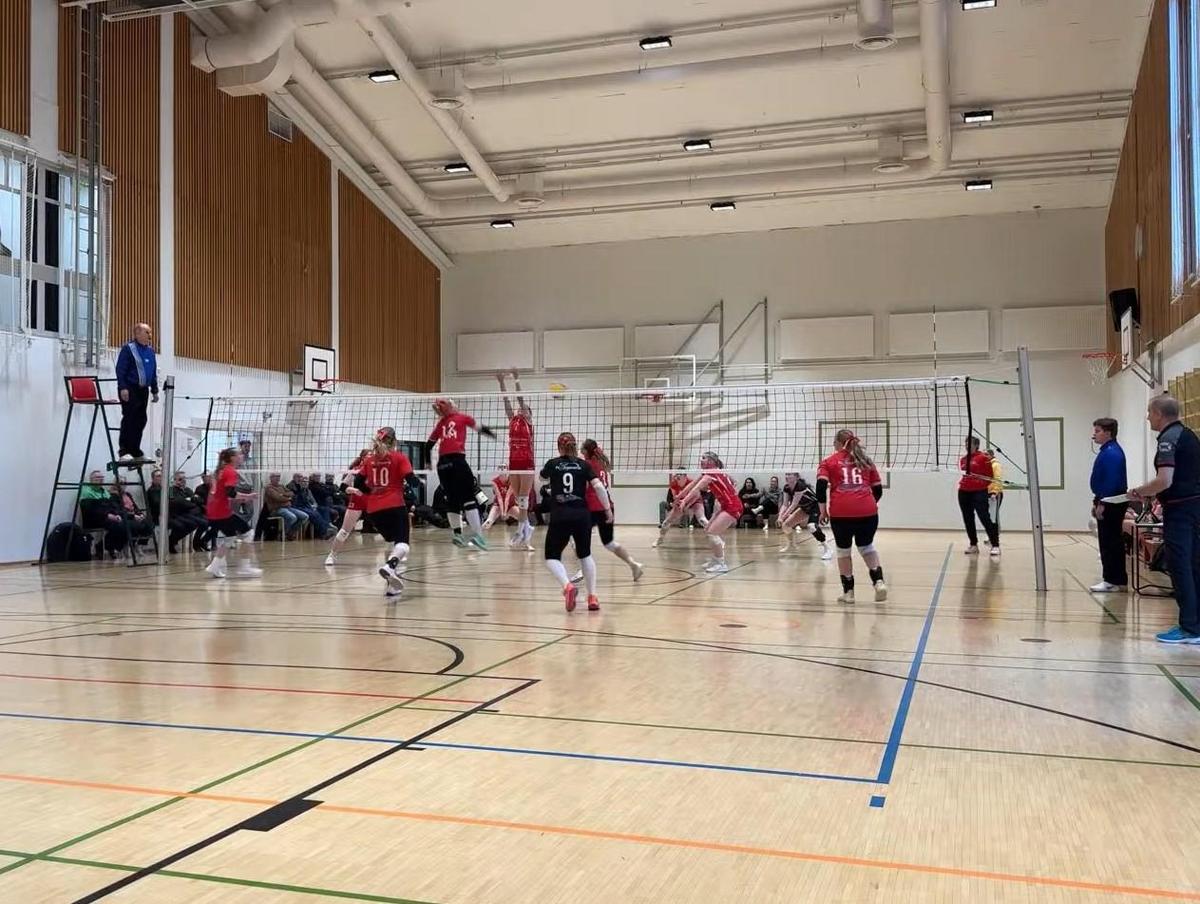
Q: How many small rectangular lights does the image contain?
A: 9